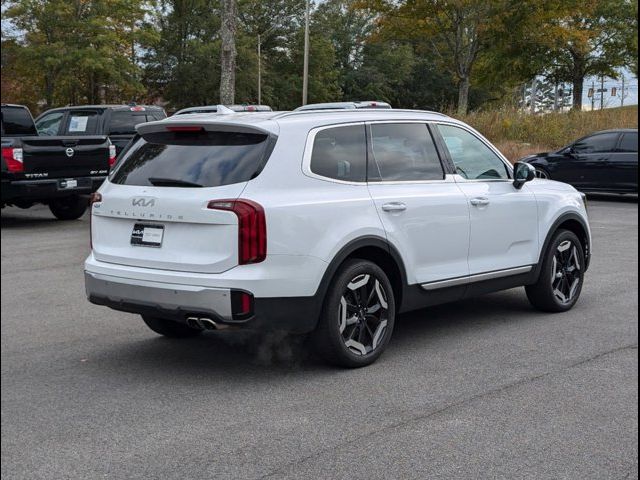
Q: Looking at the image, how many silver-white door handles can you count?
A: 2